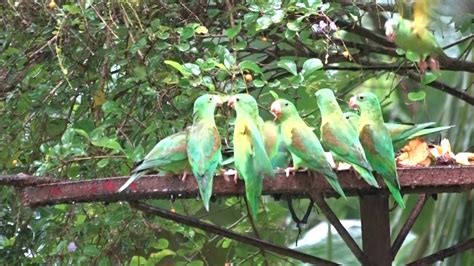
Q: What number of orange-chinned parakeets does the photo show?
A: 9